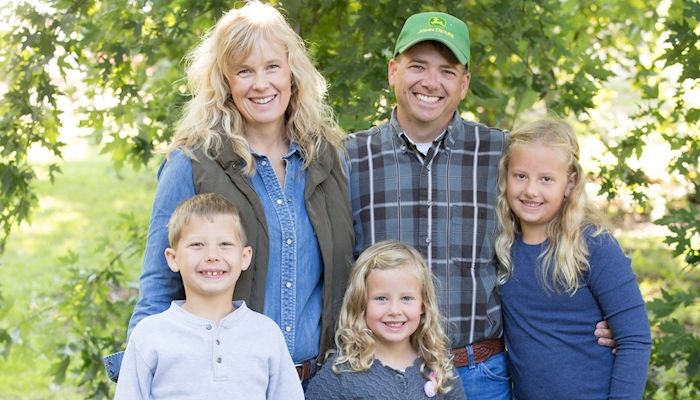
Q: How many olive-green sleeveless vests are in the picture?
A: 1